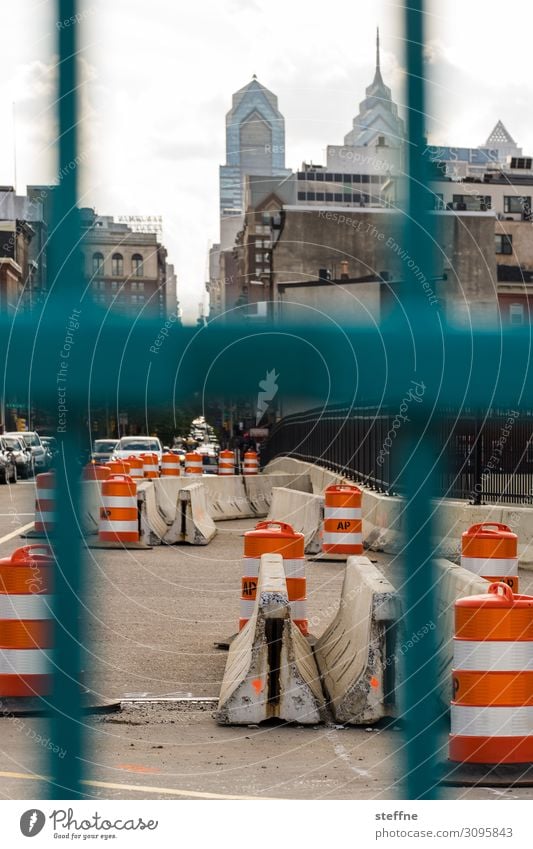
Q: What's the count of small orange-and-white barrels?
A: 15